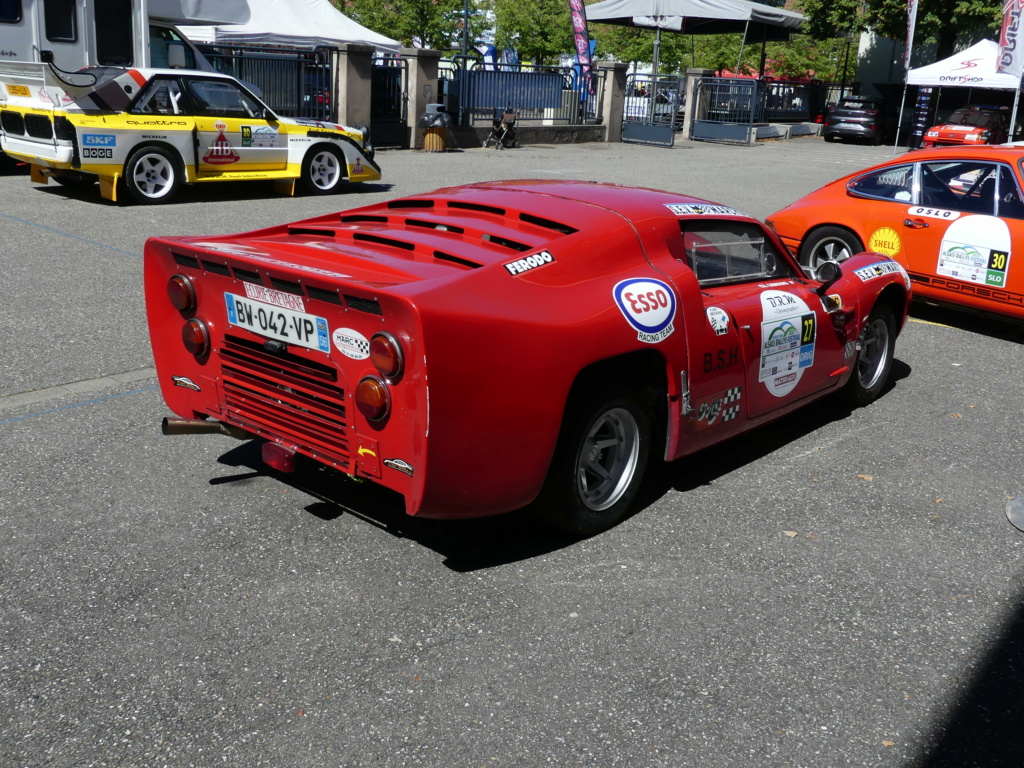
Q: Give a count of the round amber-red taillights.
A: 4